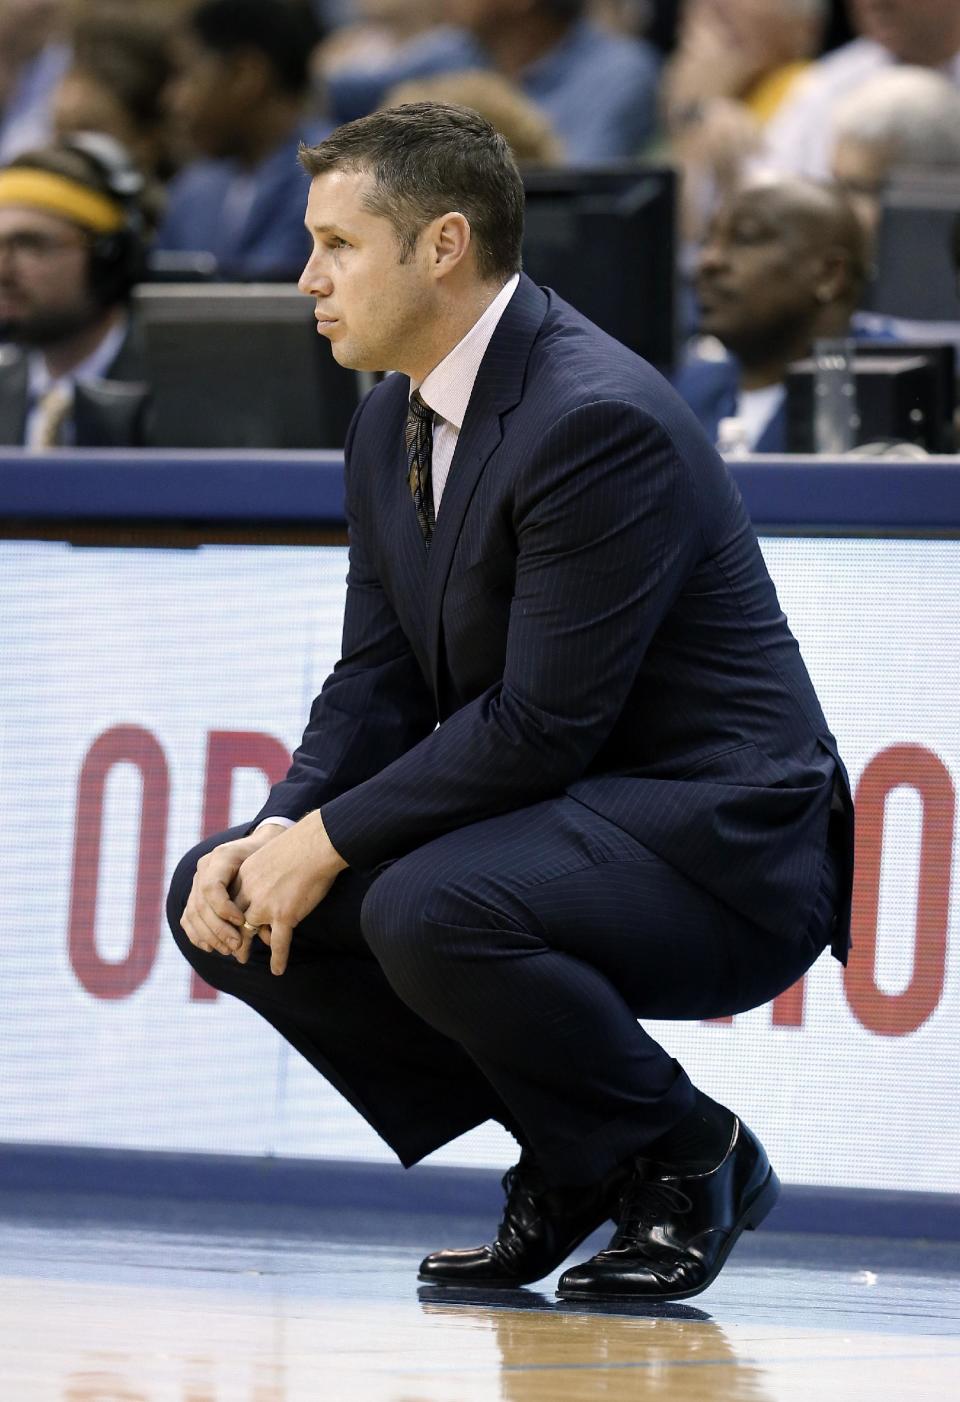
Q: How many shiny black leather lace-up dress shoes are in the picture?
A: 2